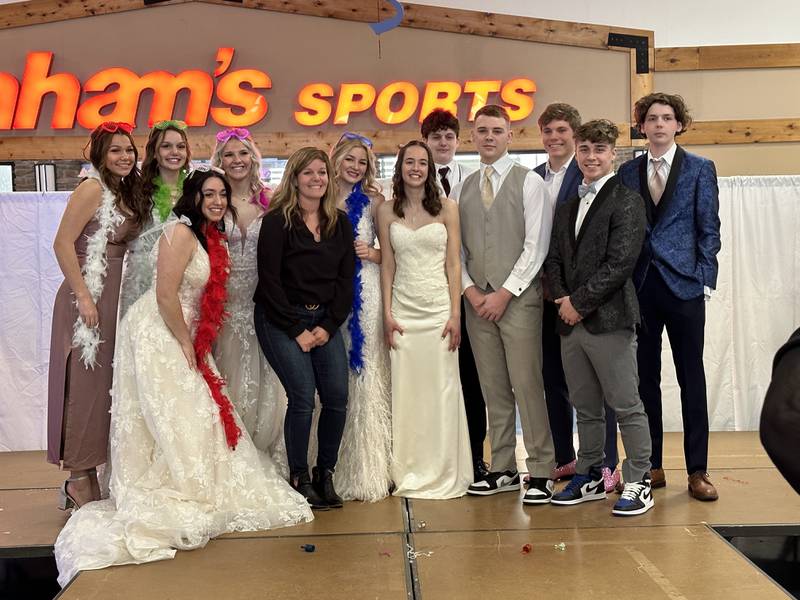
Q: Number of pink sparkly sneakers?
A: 2